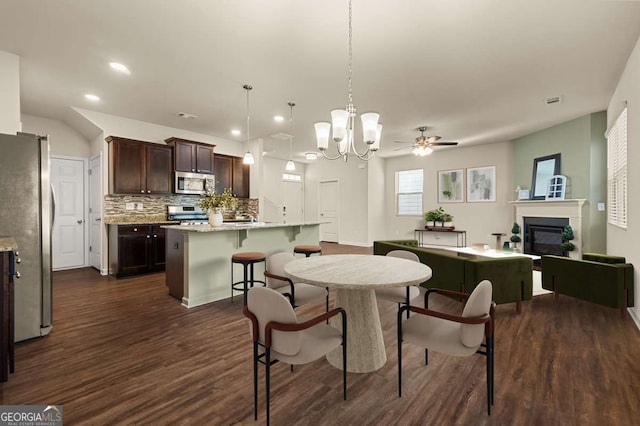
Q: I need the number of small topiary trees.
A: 2